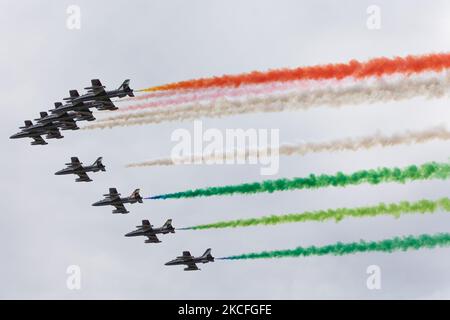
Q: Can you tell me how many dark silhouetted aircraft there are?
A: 9